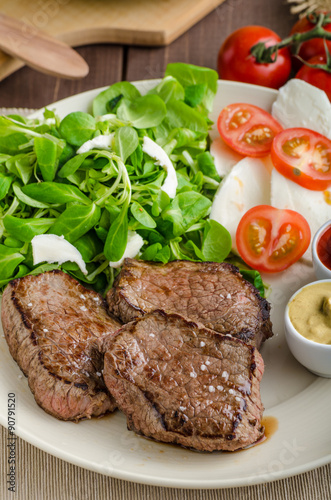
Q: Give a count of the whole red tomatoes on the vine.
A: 3